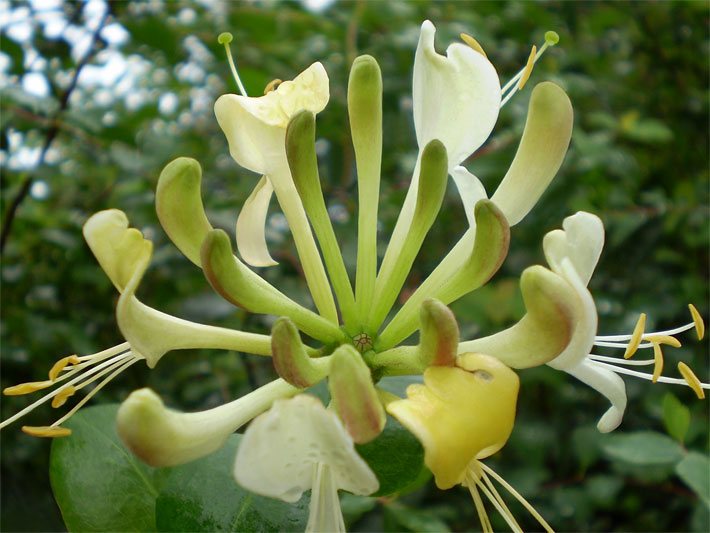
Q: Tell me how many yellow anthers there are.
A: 12